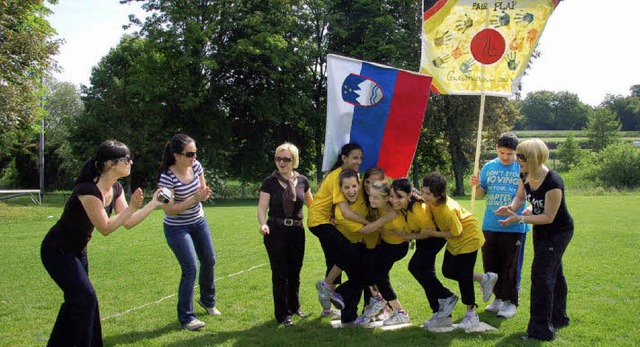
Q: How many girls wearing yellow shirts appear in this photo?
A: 6